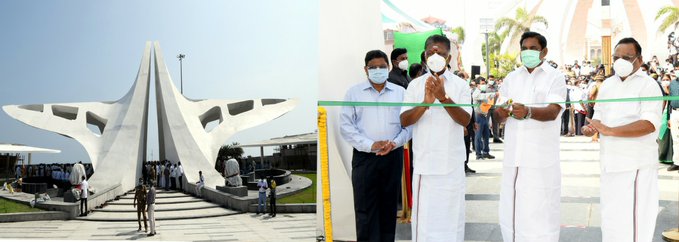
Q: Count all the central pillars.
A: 2